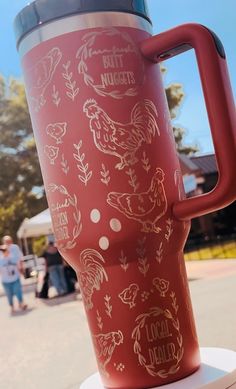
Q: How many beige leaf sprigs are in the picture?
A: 14